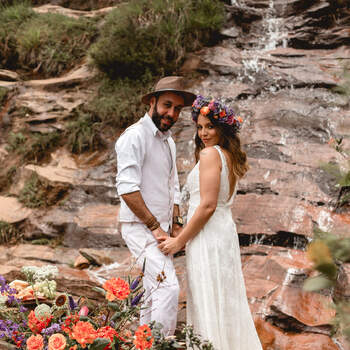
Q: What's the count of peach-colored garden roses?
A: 2